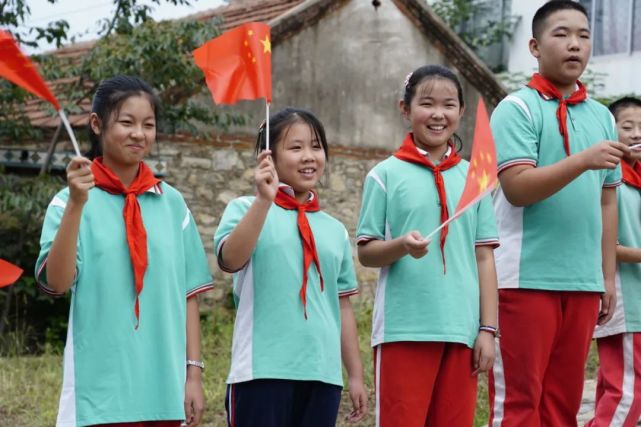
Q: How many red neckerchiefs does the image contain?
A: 5